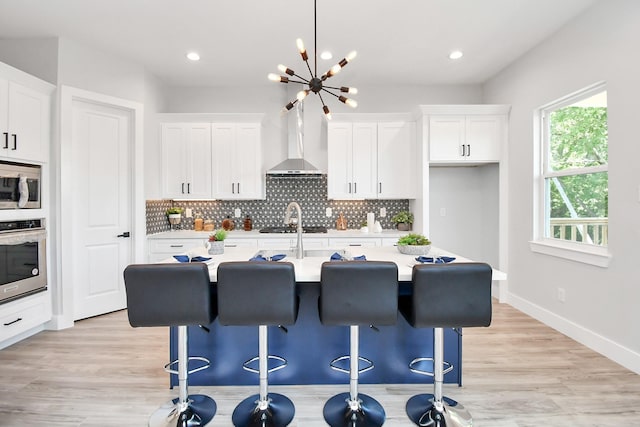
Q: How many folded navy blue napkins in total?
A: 4